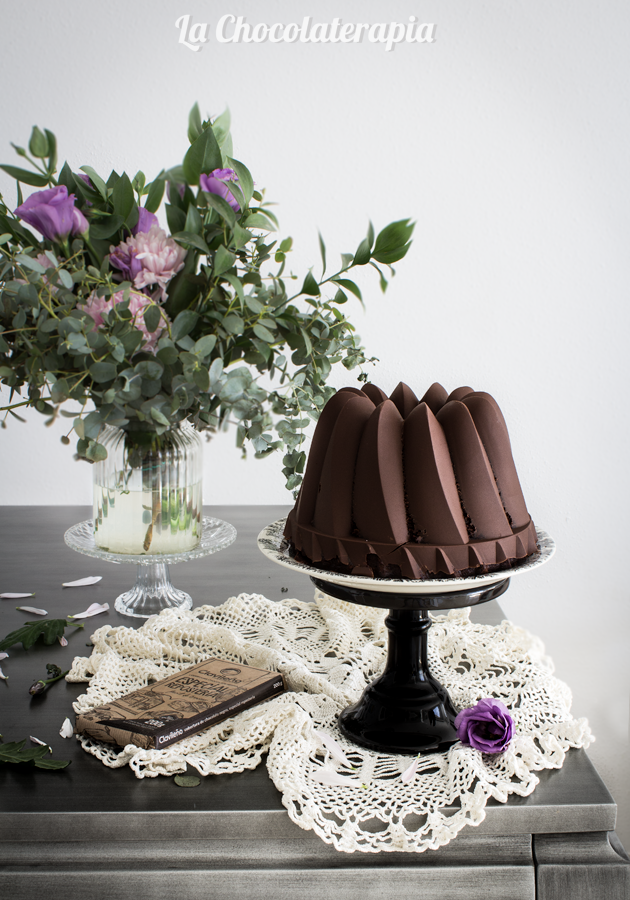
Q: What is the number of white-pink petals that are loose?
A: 12